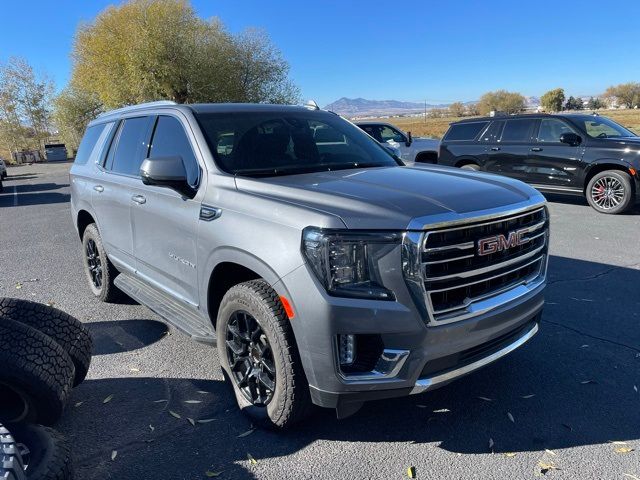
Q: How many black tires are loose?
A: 4